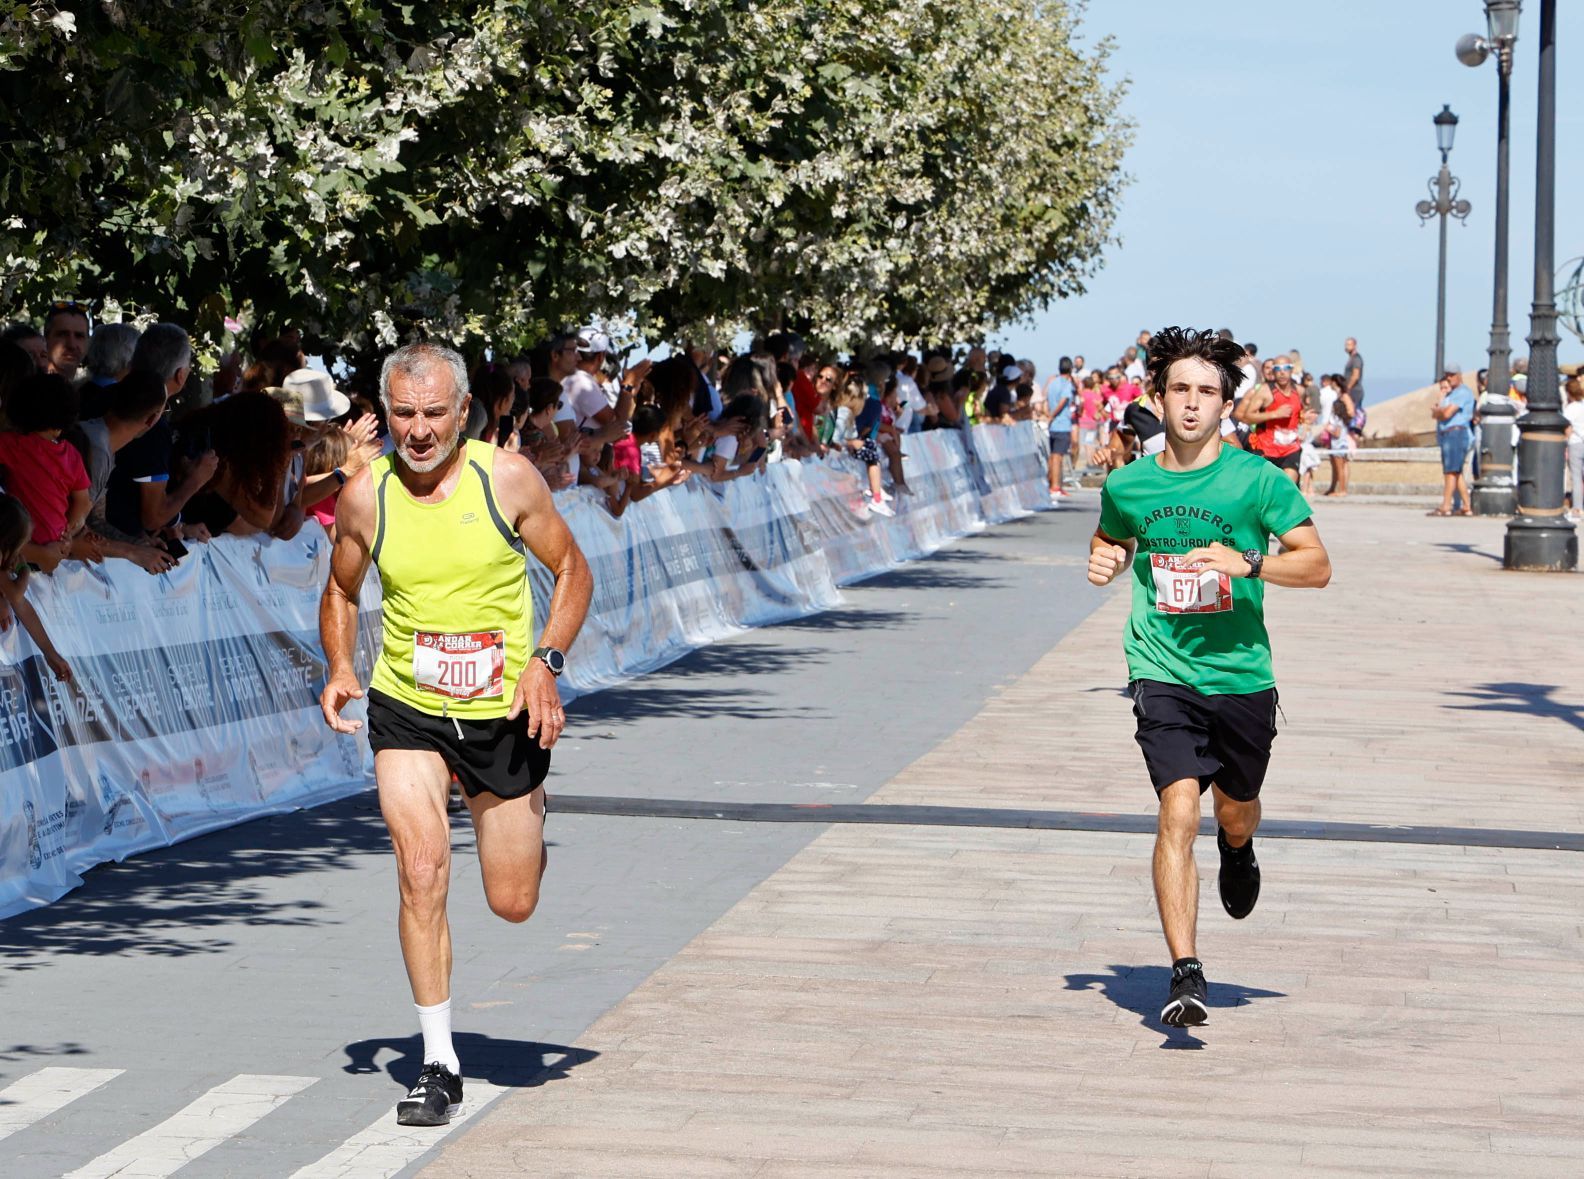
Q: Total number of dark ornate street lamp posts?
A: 3